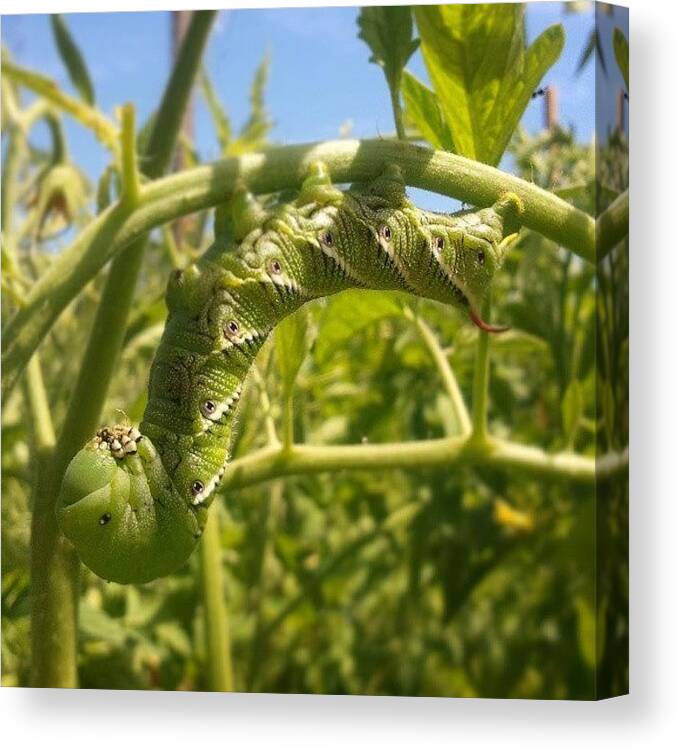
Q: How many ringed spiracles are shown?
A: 8